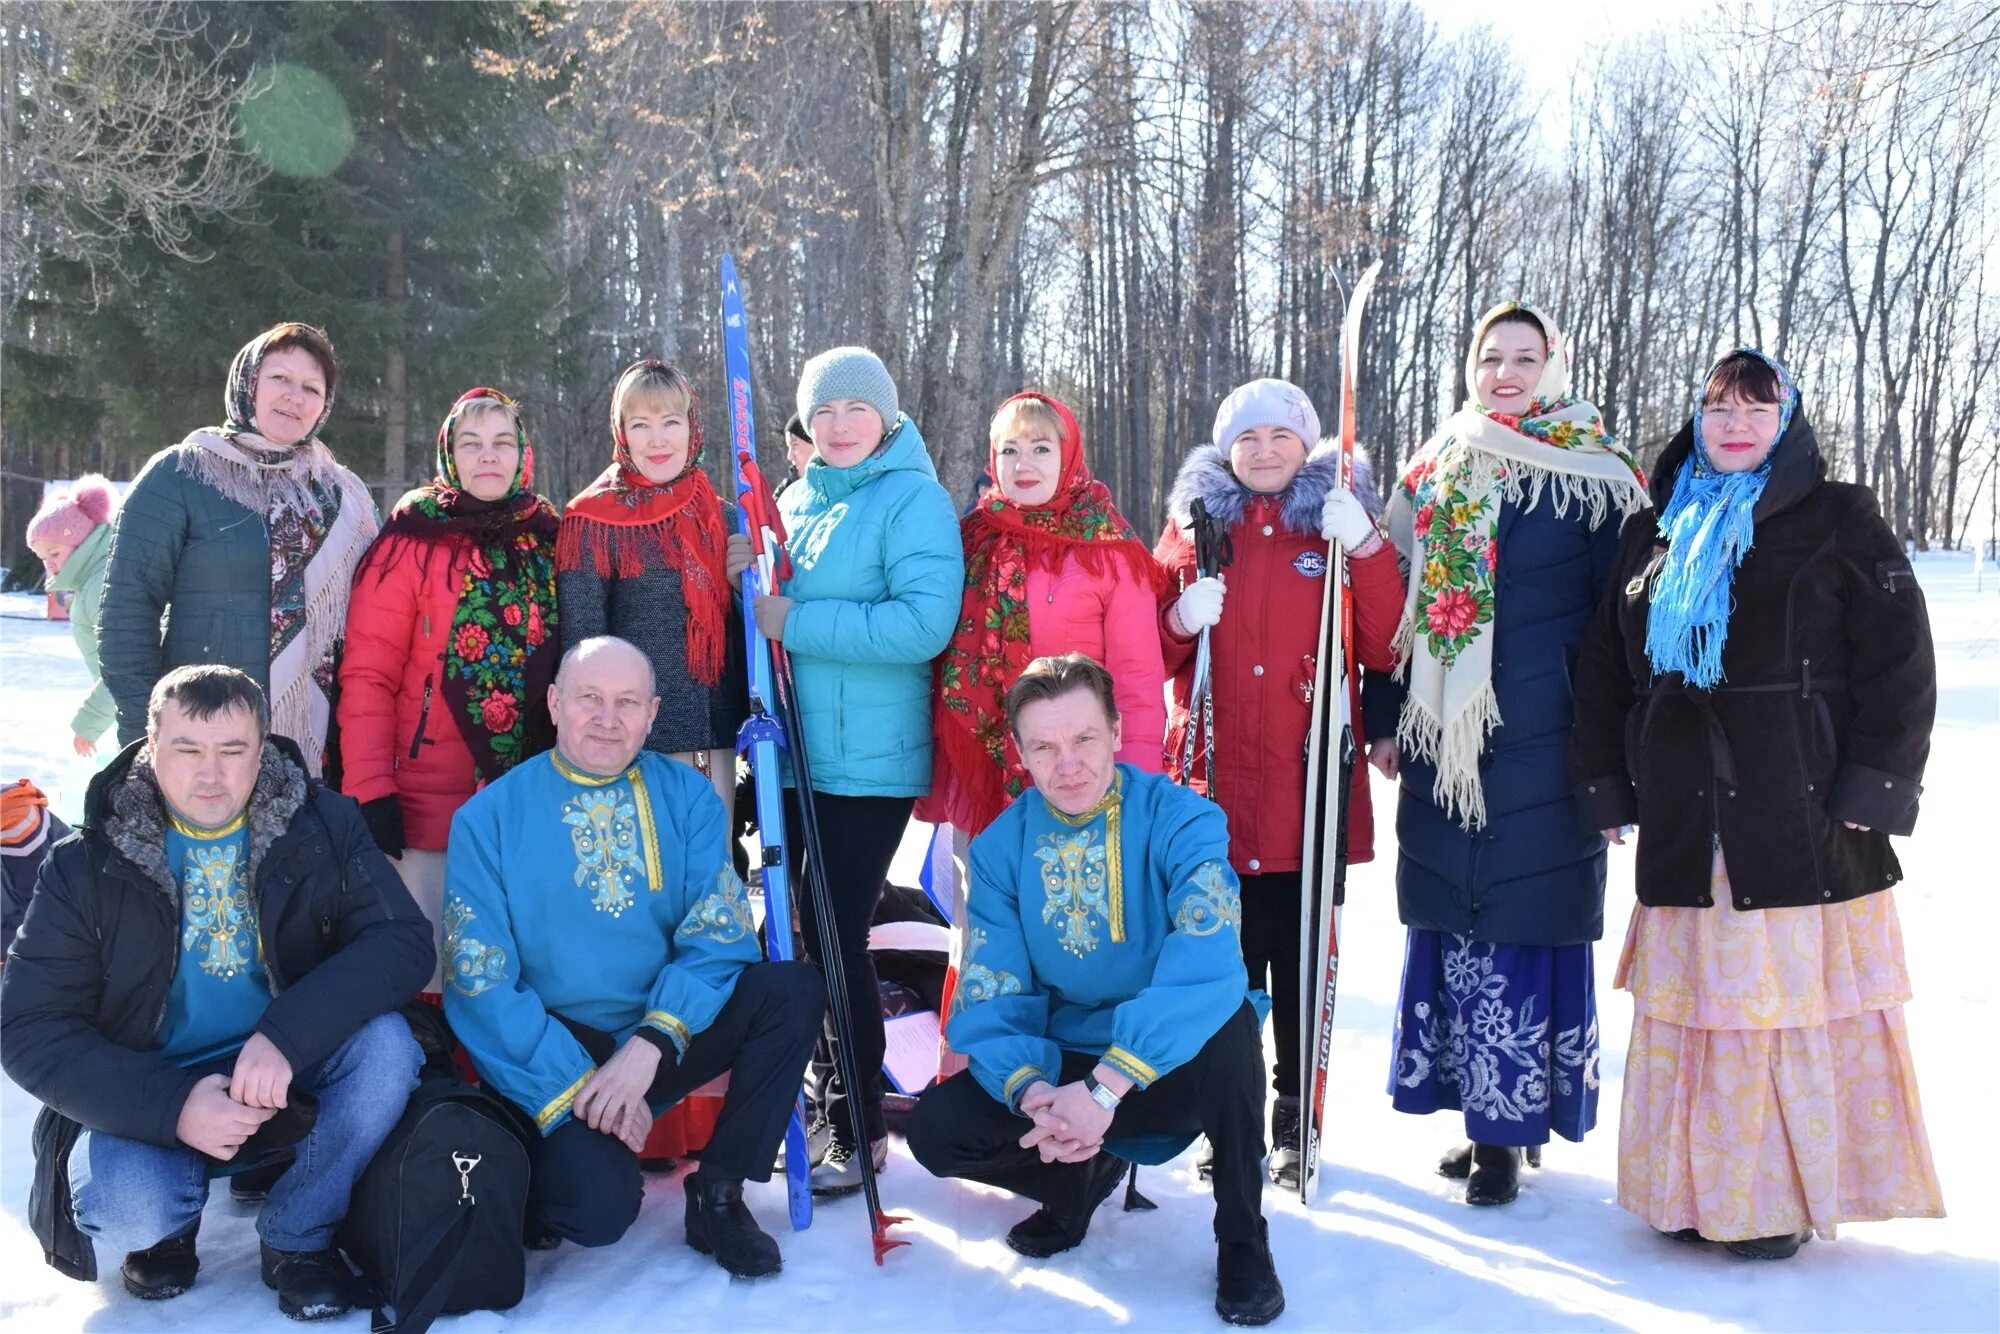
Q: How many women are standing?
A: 8